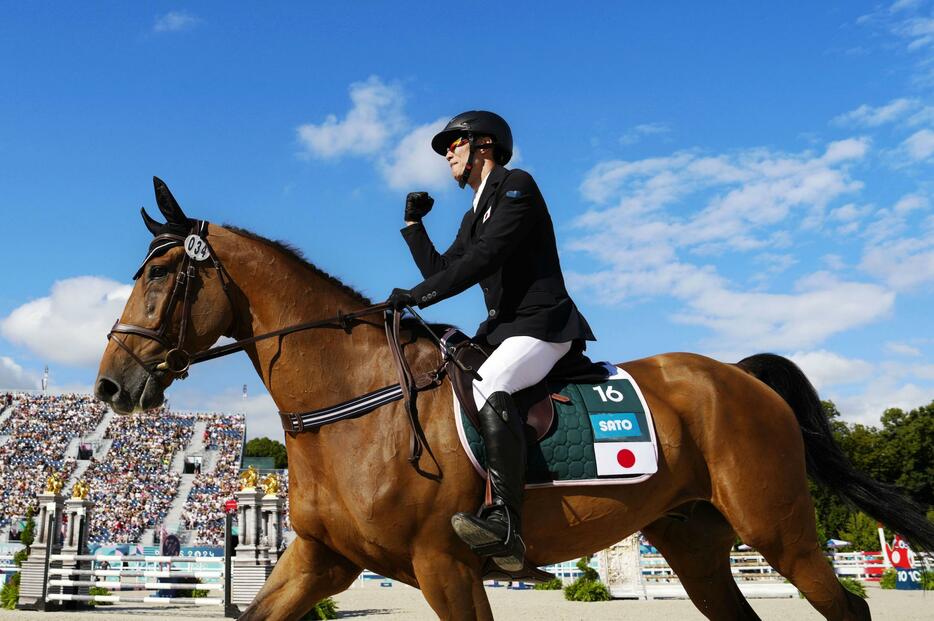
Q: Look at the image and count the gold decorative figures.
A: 4